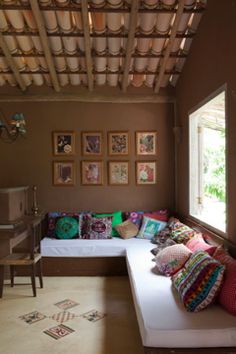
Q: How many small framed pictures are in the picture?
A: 8